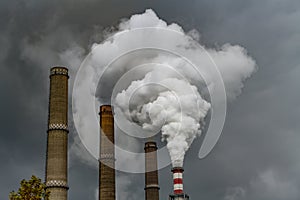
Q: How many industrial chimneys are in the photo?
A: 4